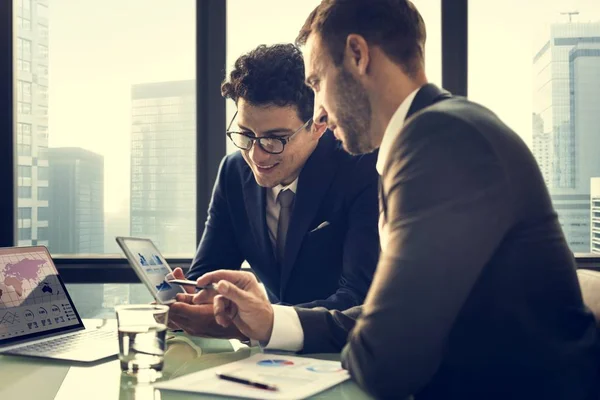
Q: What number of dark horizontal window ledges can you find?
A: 1